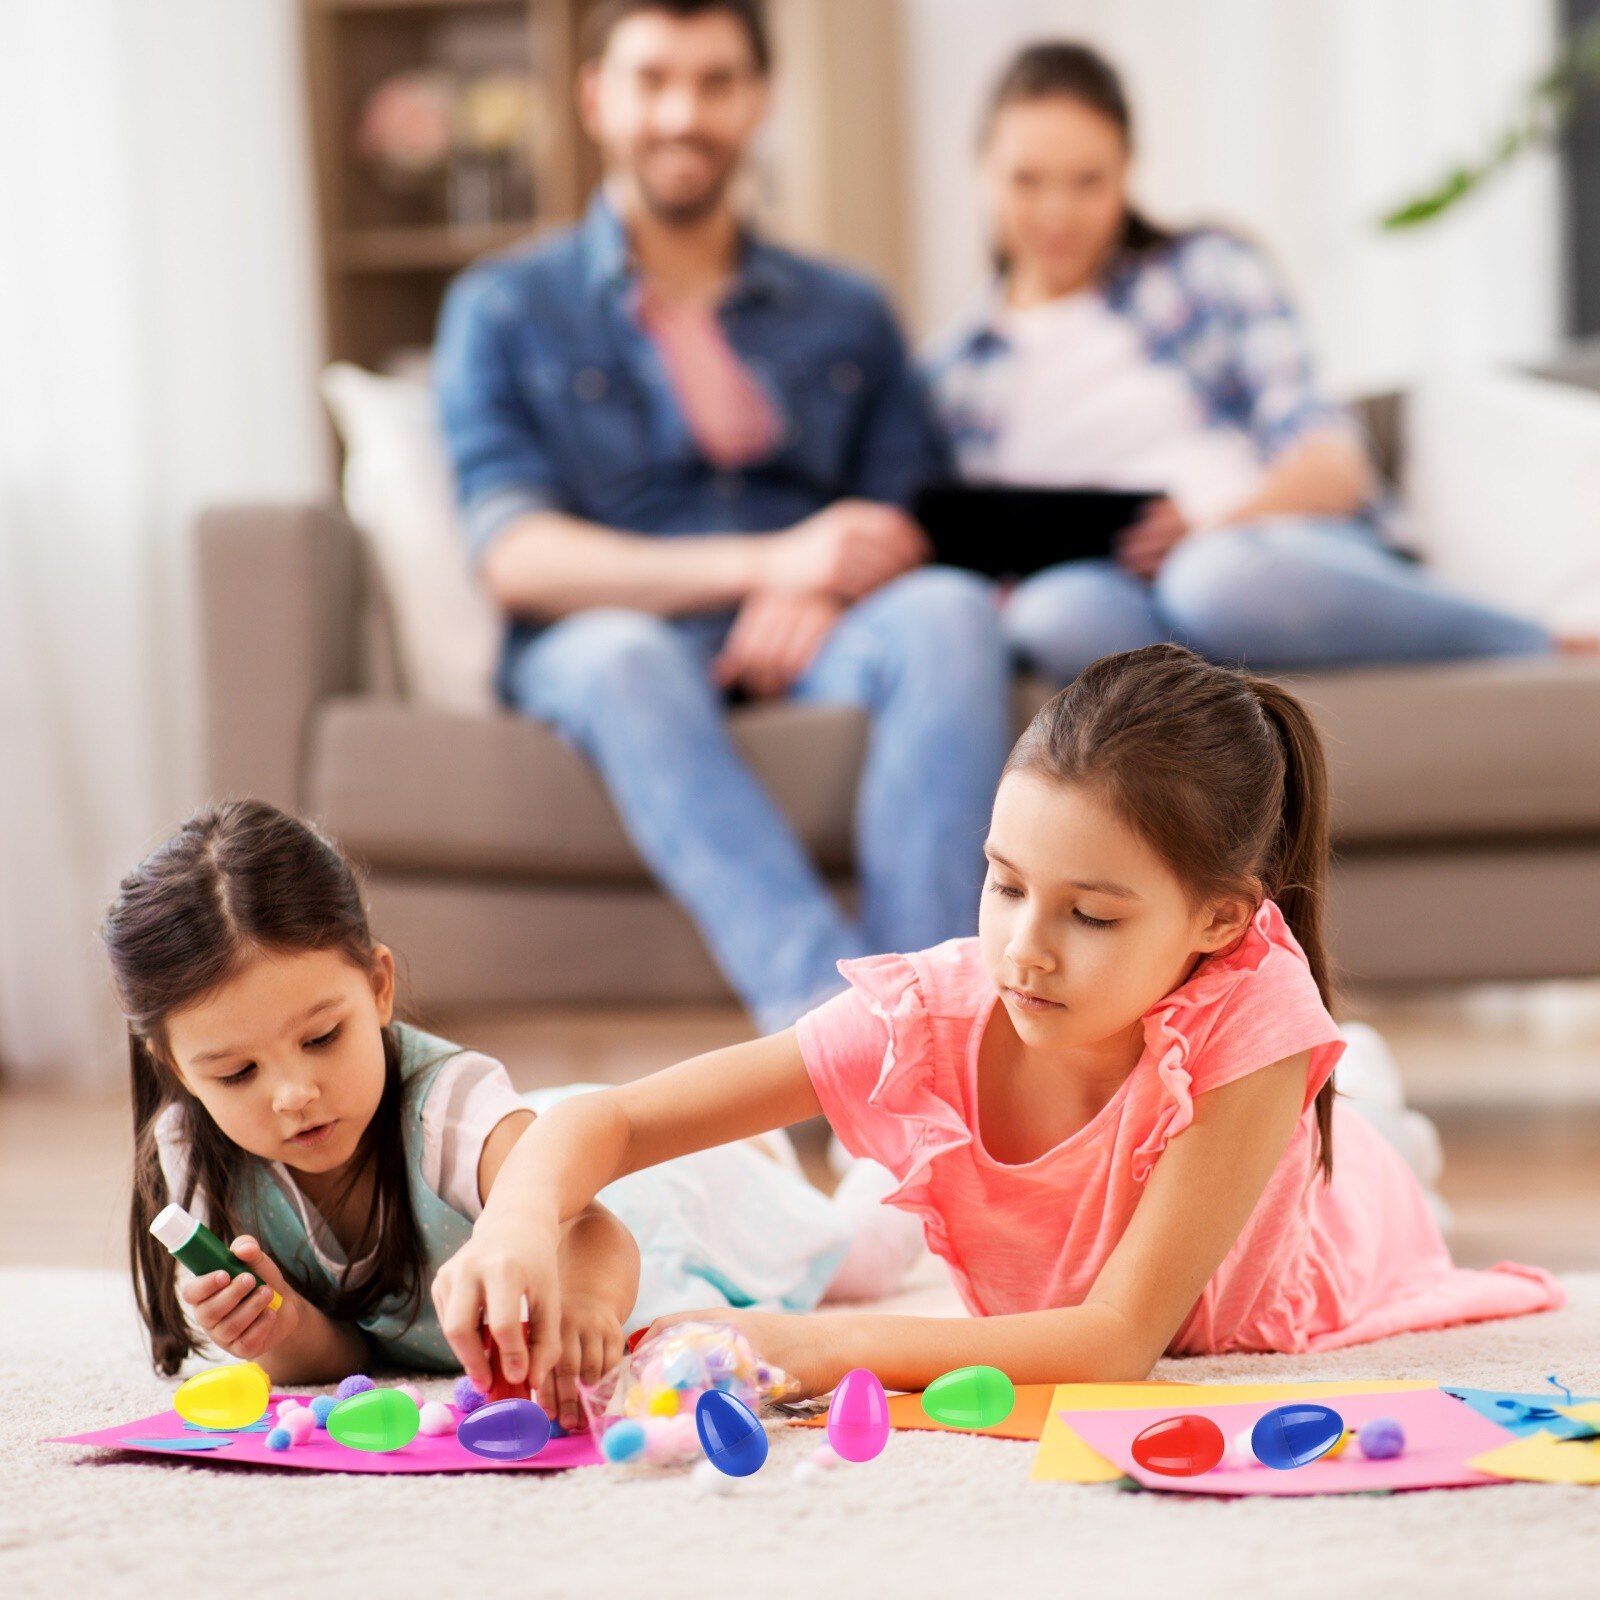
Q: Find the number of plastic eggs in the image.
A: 8